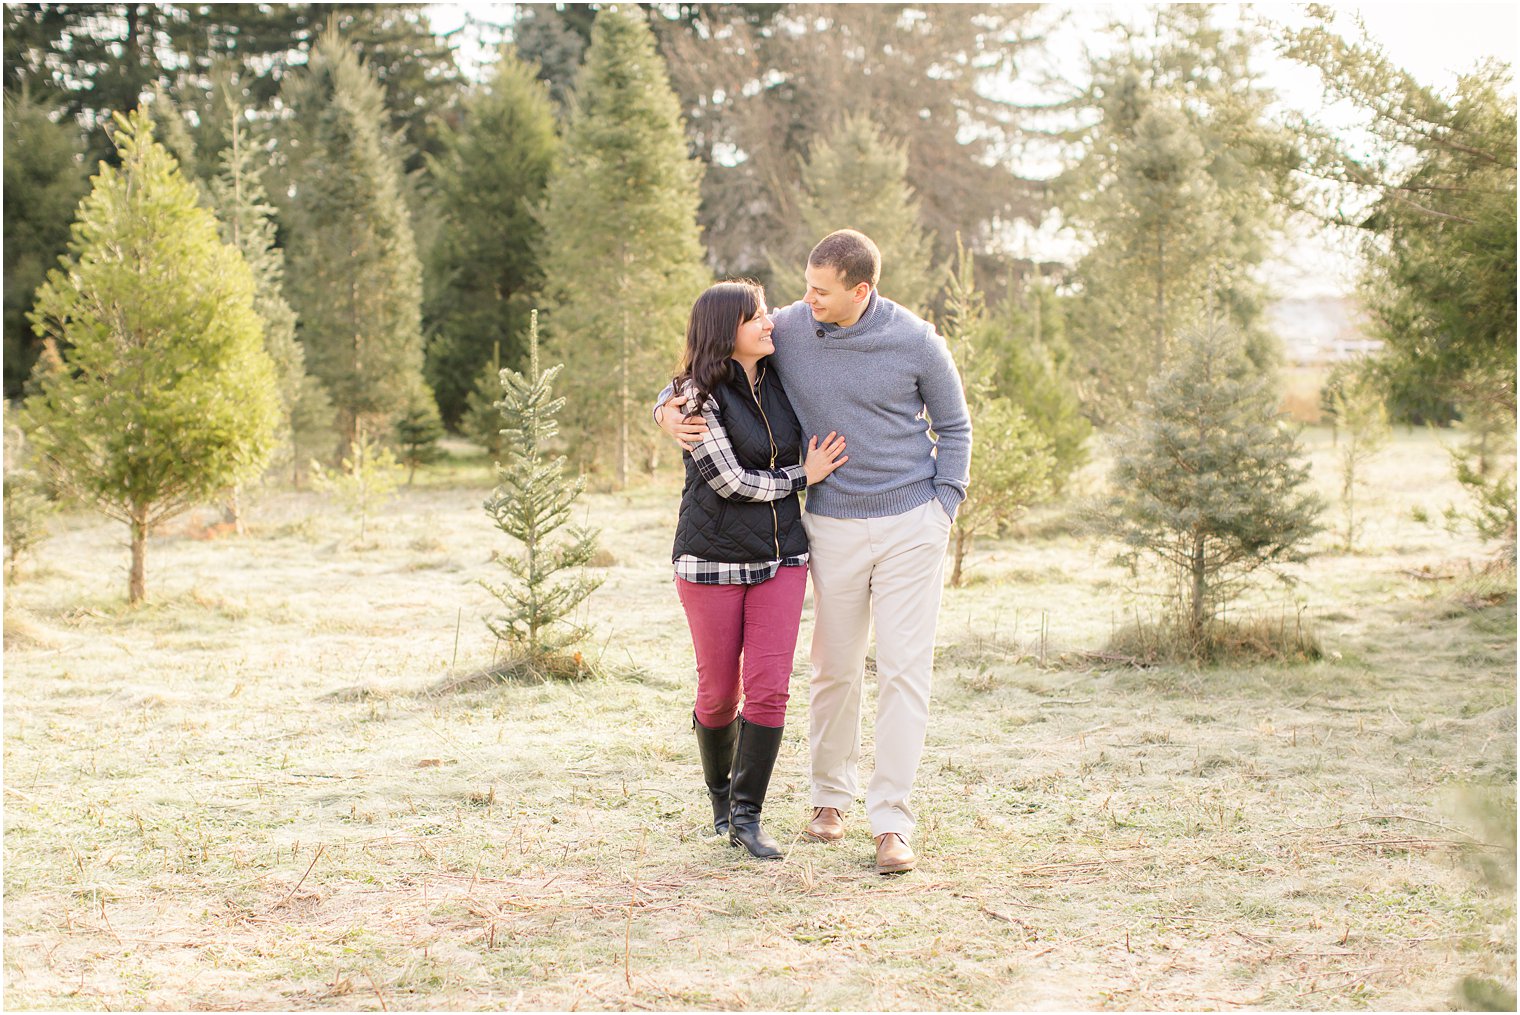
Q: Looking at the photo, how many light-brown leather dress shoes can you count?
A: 2